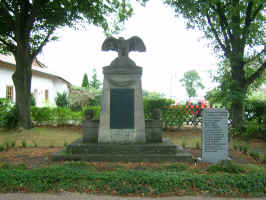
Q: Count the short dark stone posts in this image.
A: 2